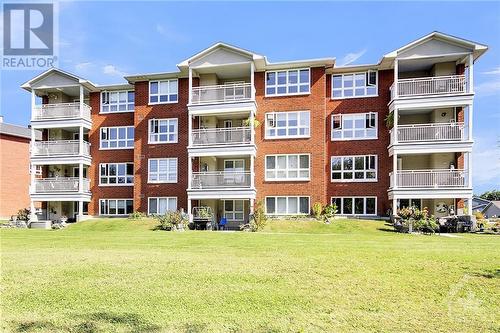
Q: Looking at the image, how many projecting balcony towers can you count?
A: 3